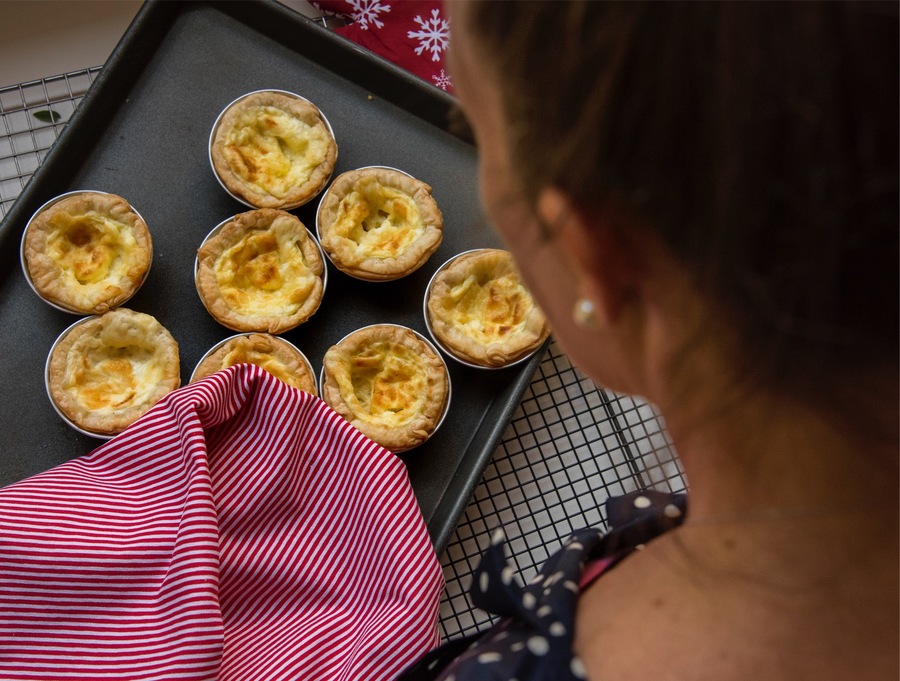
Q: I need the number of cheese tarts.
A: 8